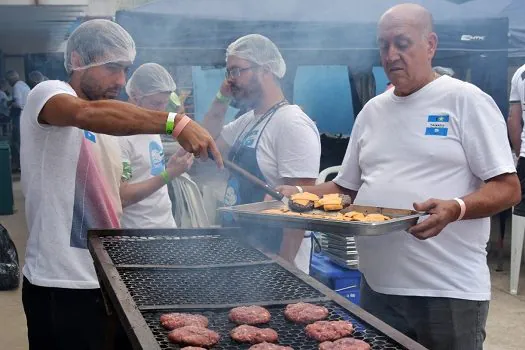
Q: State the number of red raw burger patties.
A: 9